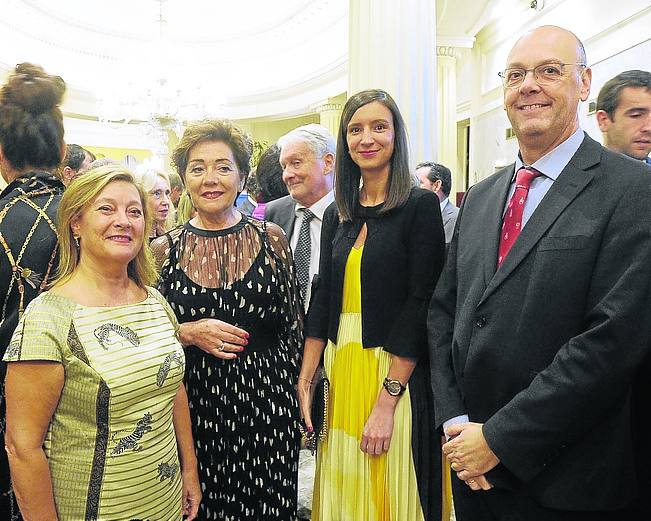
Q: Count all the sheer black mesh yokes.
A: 1